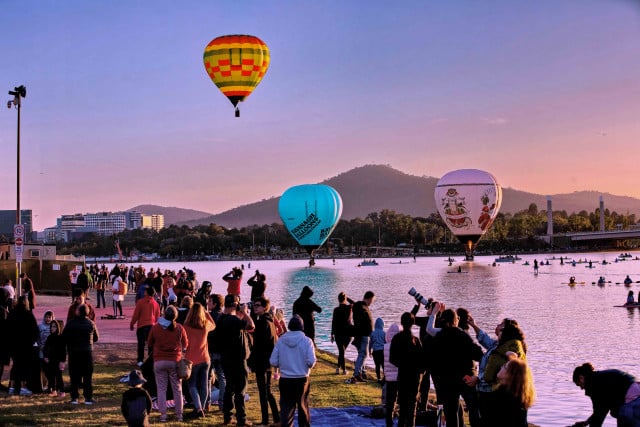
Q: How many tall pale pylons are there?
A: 2